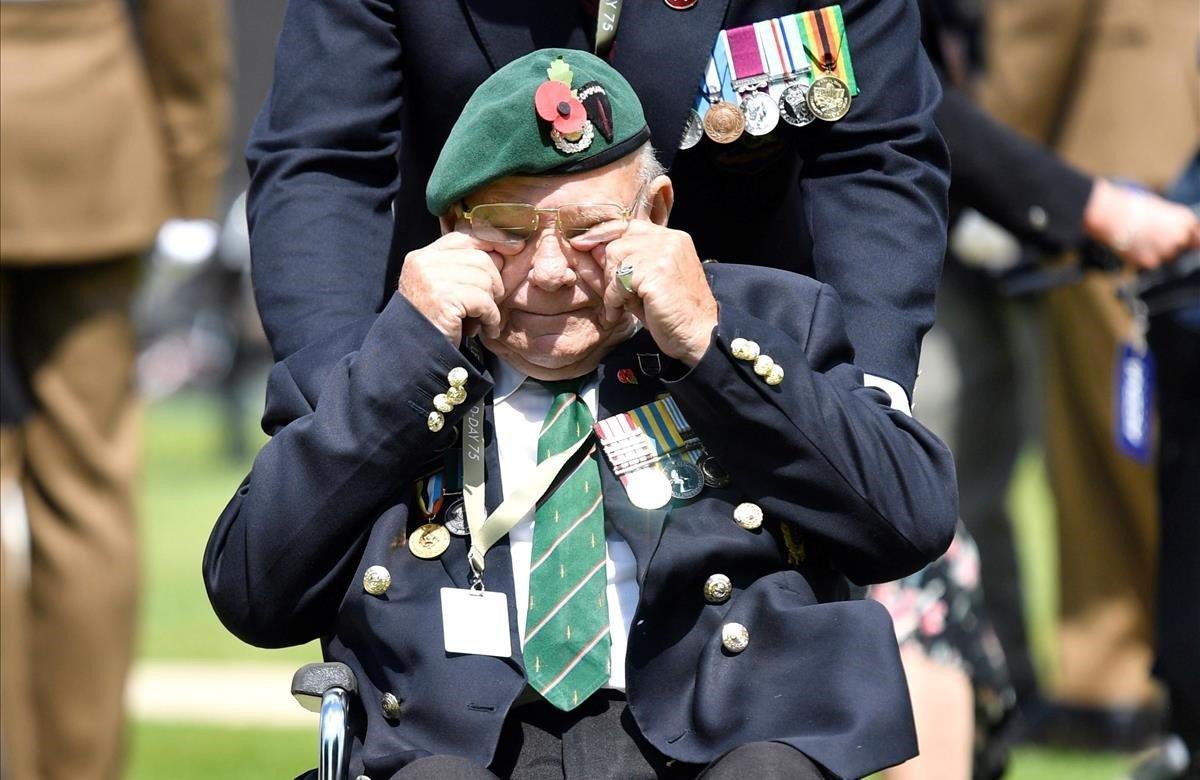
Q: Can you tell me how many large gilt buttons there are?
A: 5